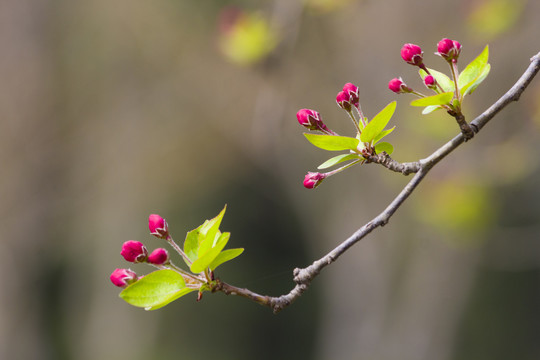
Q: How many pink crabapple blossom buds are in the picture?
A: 13